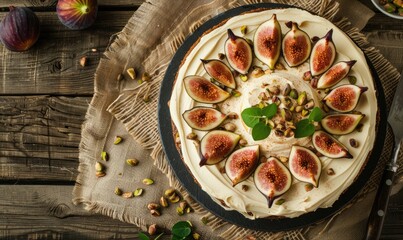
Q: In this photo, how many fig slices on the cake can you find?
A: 15